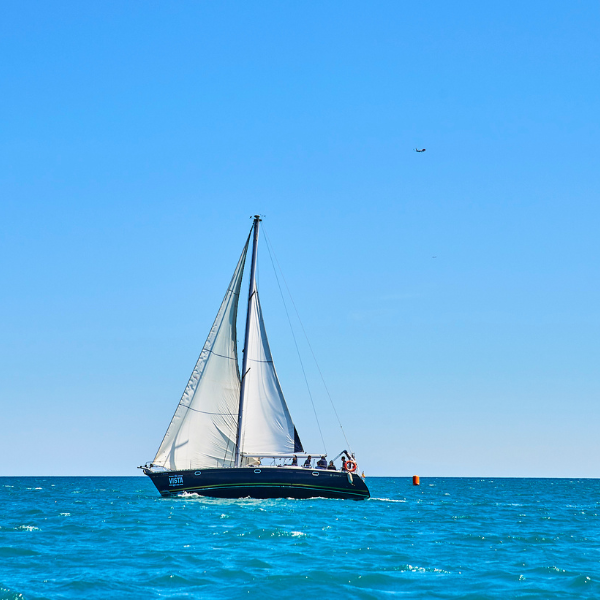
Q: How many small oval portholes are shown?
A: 3